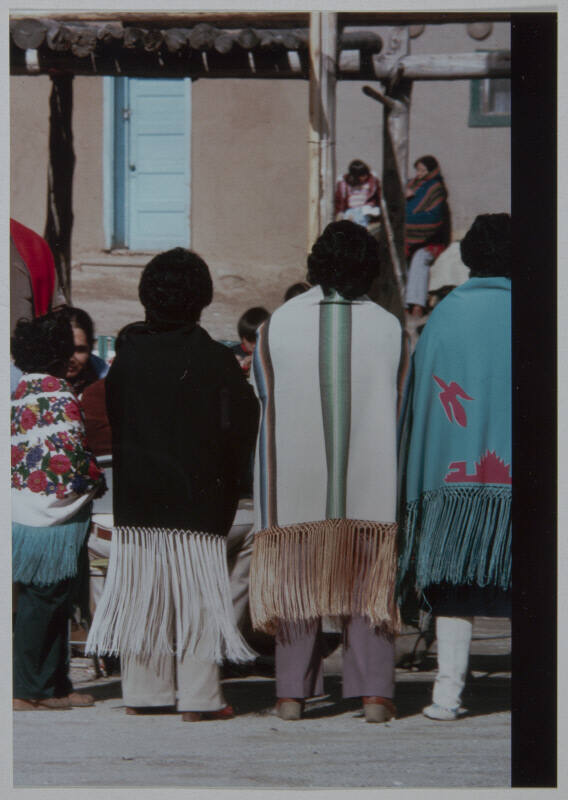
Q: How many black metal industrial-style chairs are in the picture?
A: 0